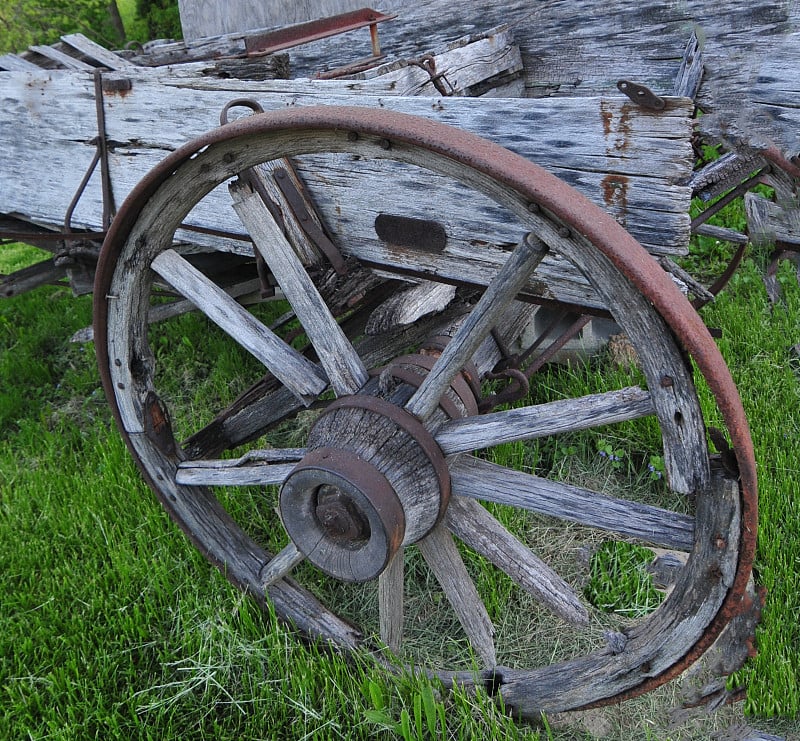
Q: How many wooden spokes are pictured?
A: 10